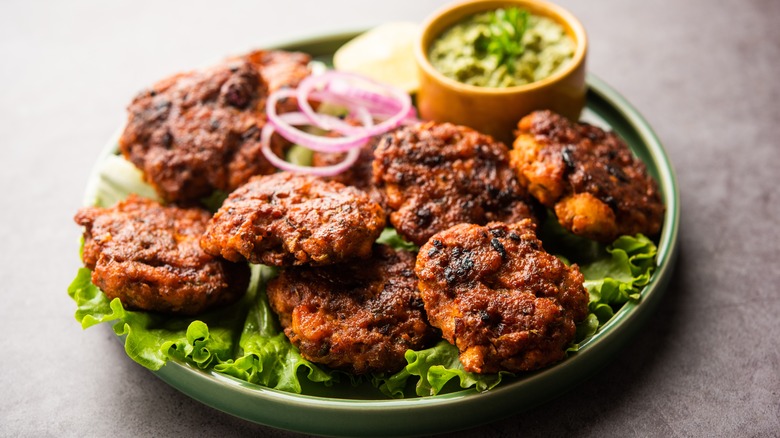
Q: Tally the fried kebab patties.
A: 9